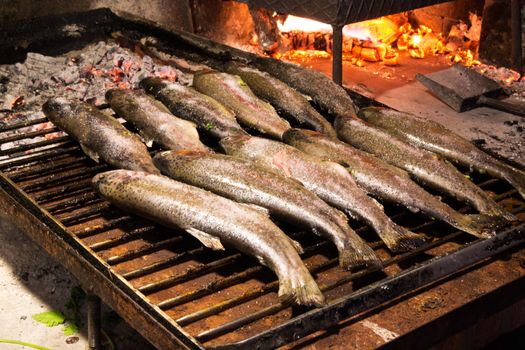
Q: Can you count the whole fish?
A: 12